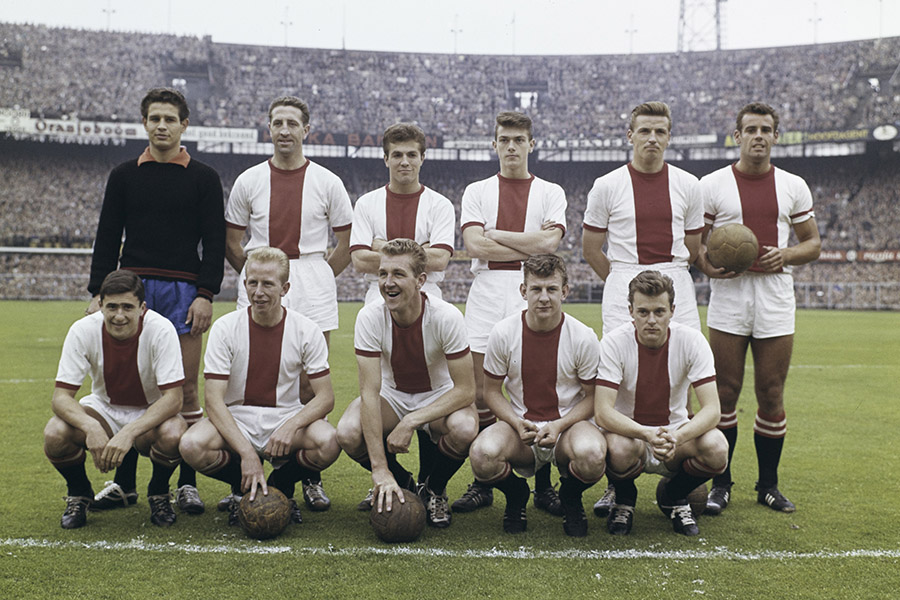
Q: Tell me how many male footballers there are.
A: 11